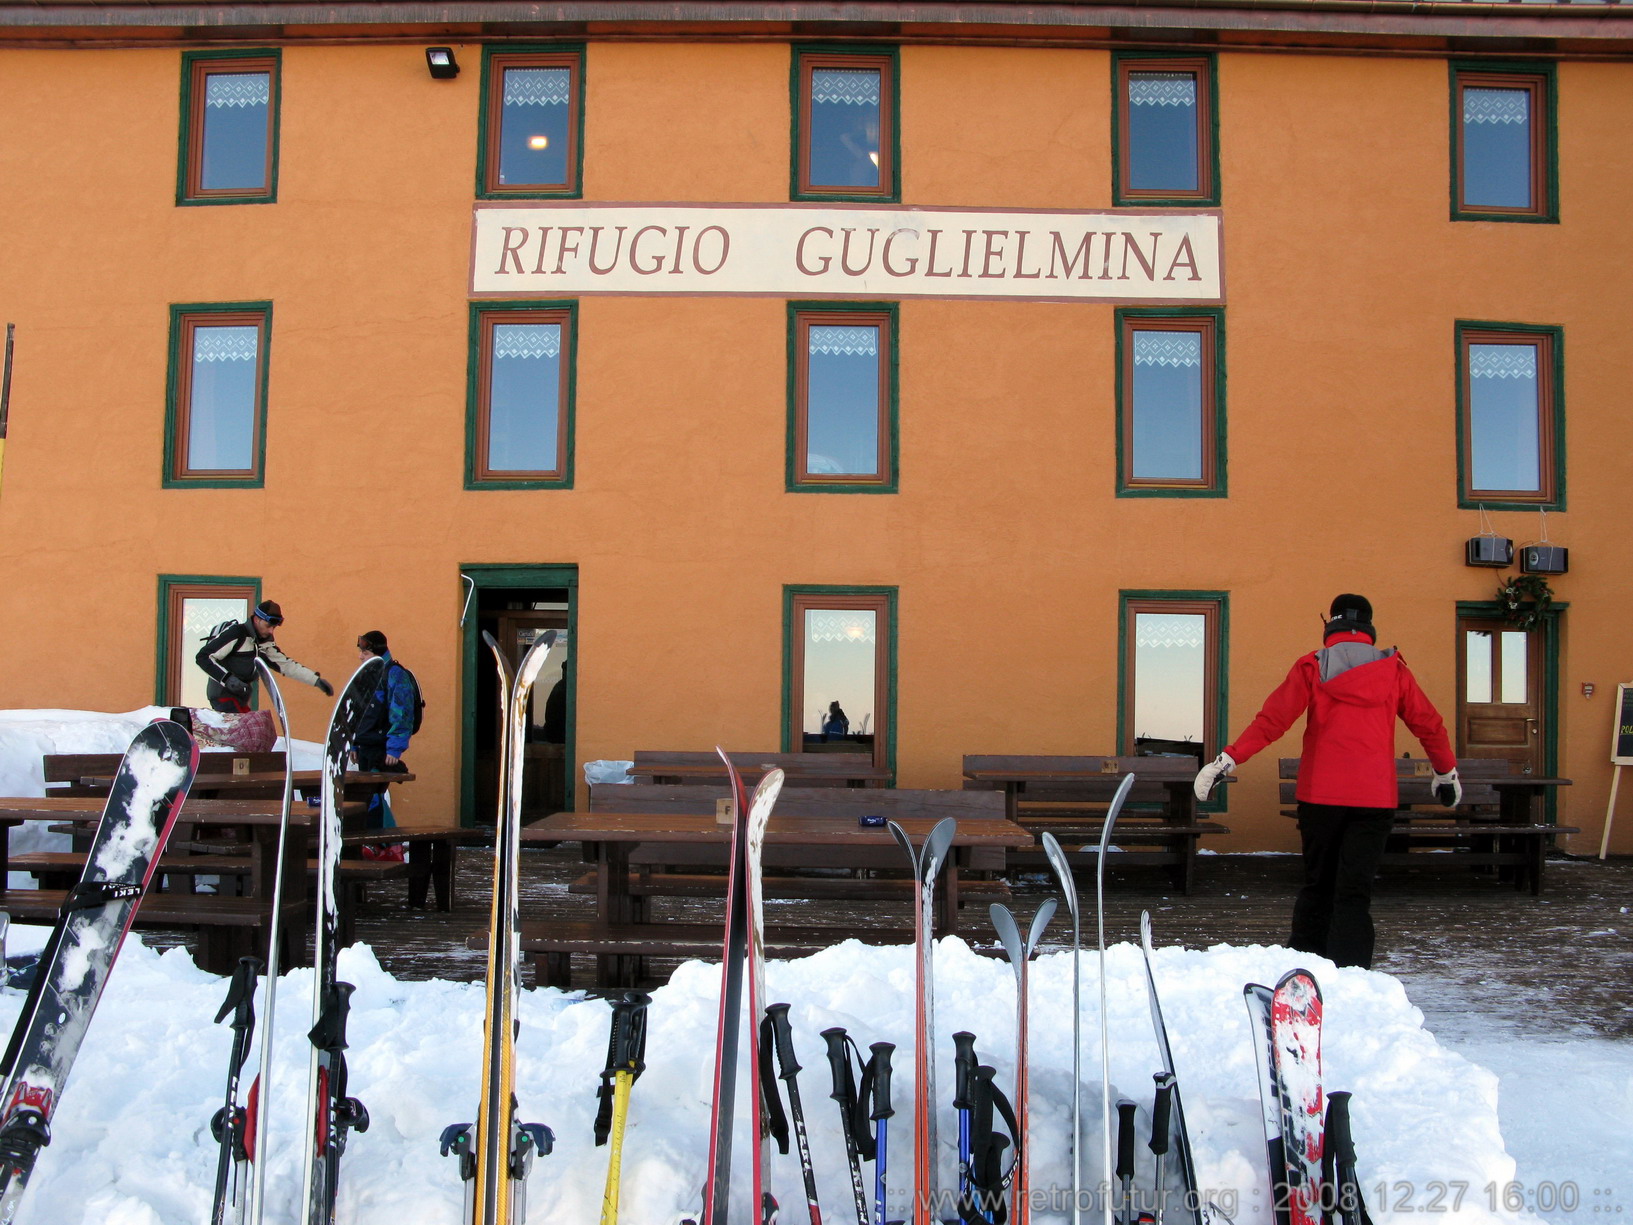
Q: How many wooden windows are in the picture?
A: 13